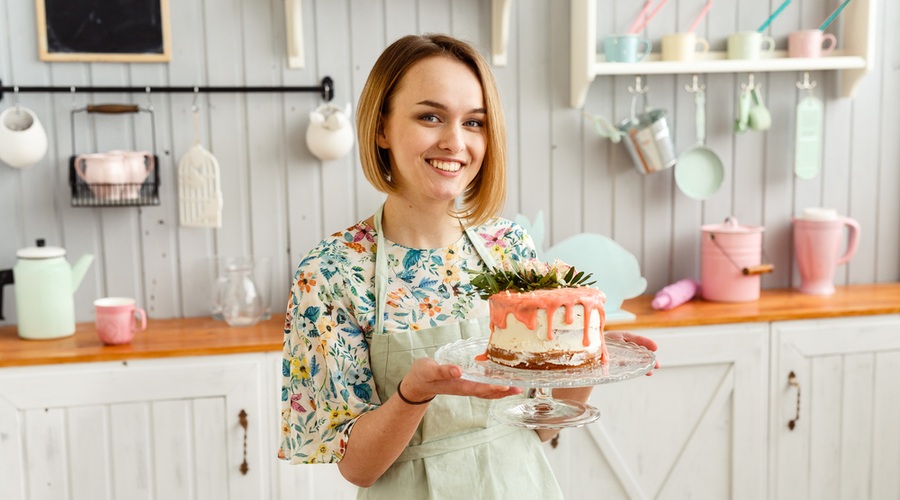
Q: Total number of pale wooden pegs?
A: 0